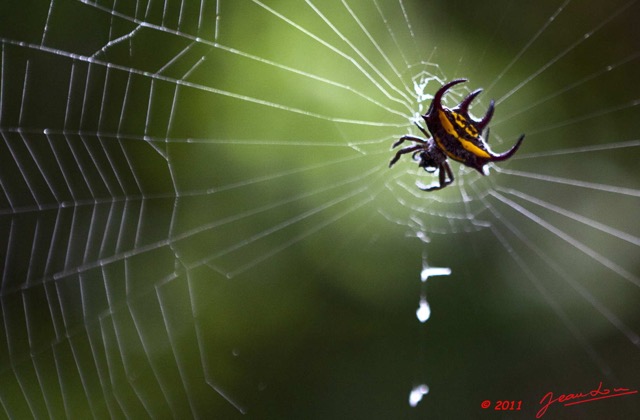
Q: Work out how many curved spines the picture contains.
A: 4